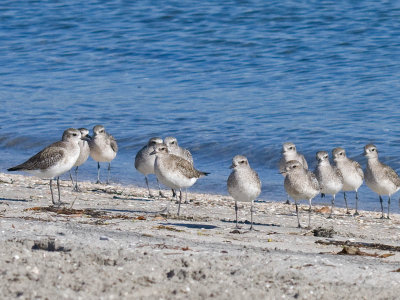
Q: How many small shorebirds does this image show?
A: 12